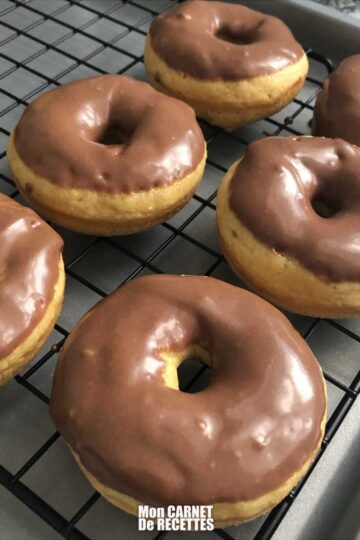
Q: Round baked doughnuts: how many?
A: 6